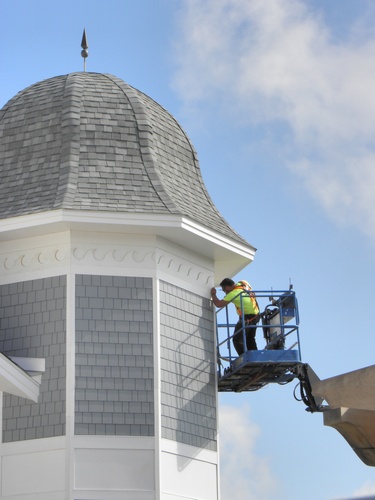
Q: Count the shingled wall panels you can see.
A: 3